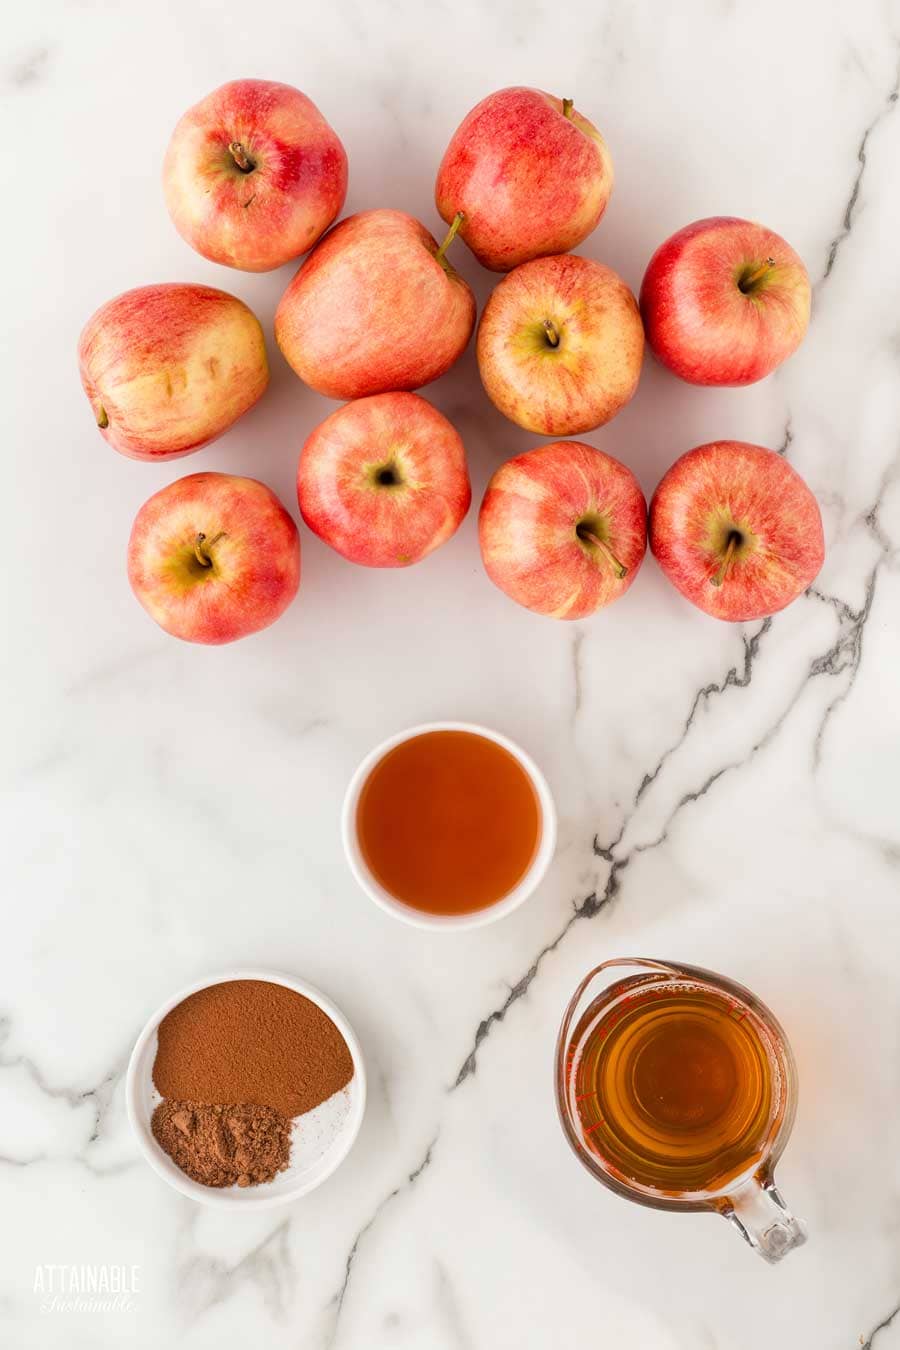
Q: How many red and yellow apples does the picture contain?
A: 10